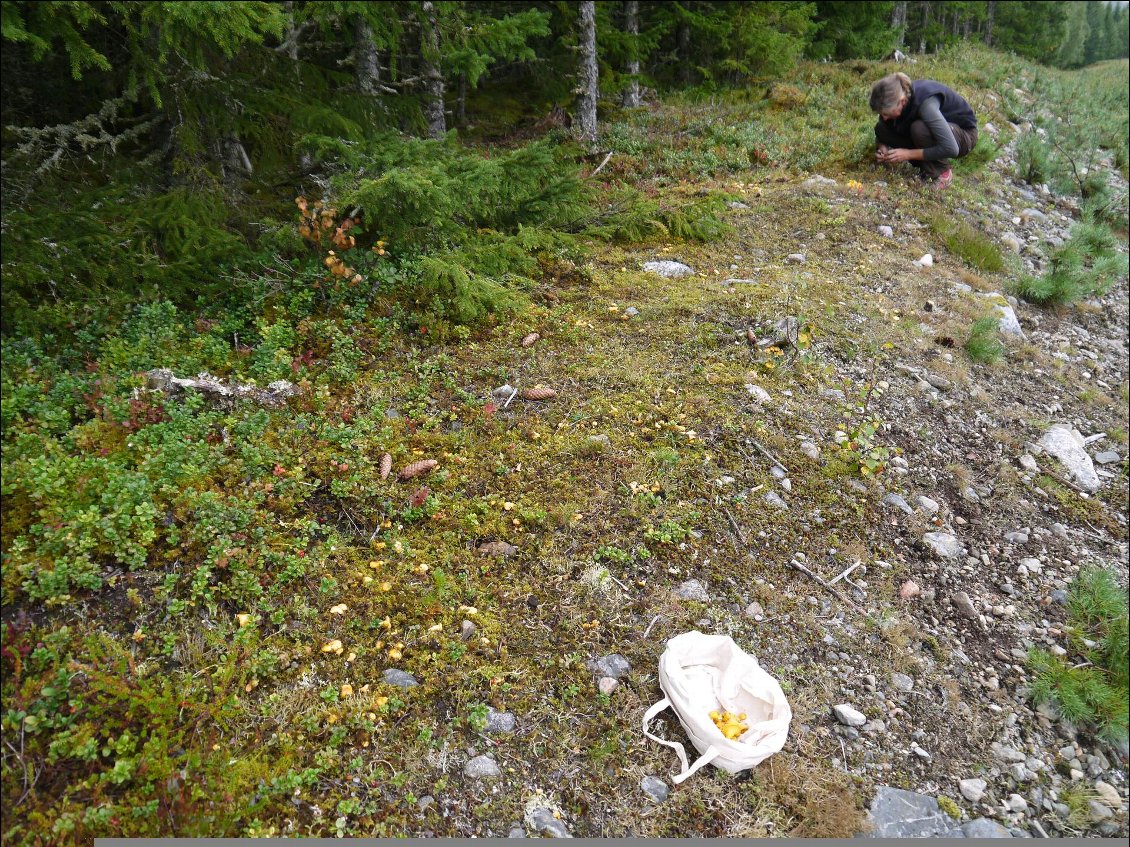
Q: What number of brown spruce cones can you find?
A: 4